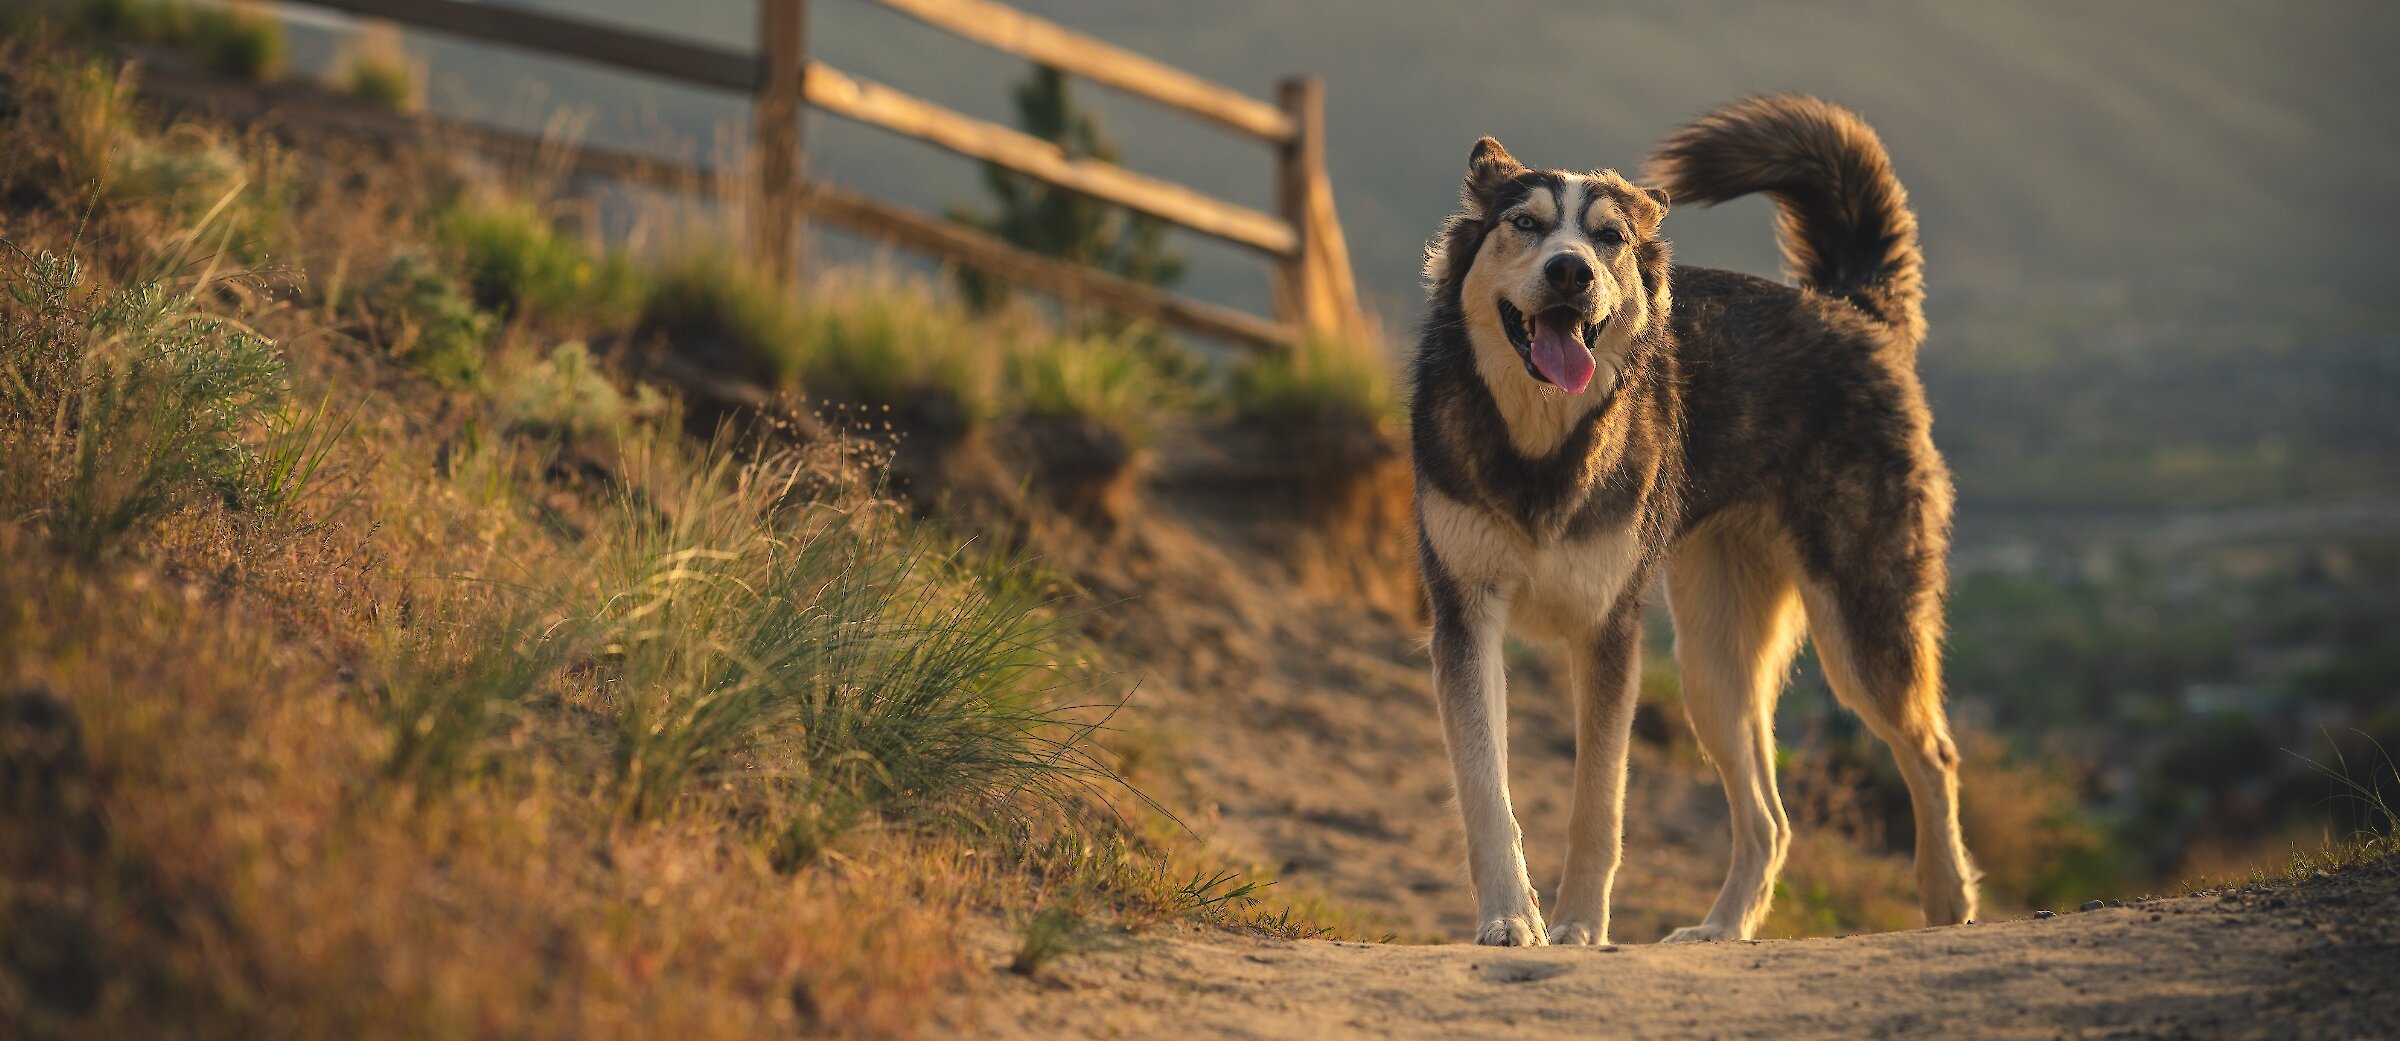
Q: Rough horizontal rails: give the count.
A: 5